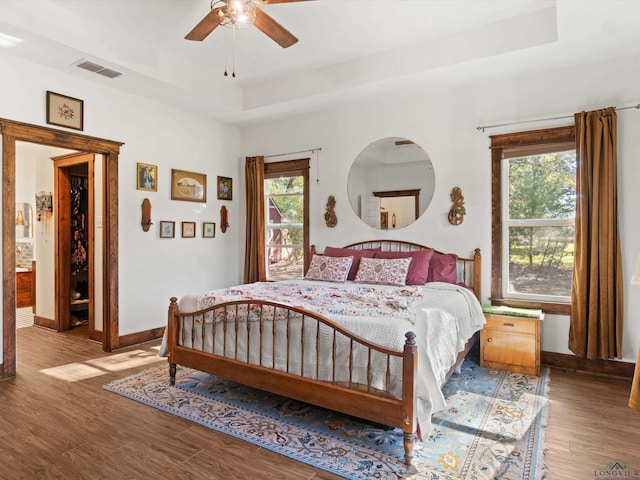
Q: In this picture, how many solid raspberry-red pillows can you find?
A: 3